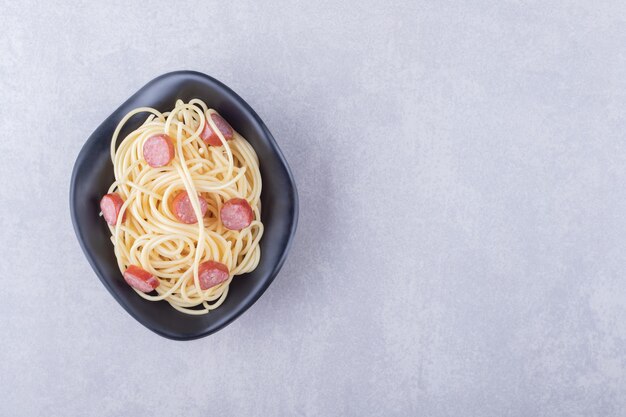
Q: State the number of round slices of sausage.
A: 7